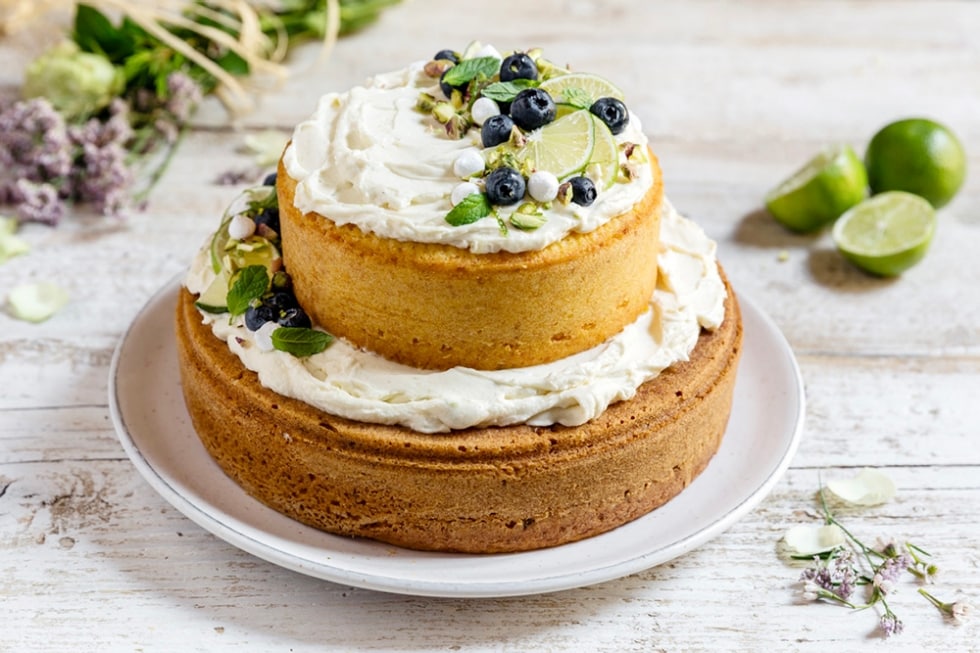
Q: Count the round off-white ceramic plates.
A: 1